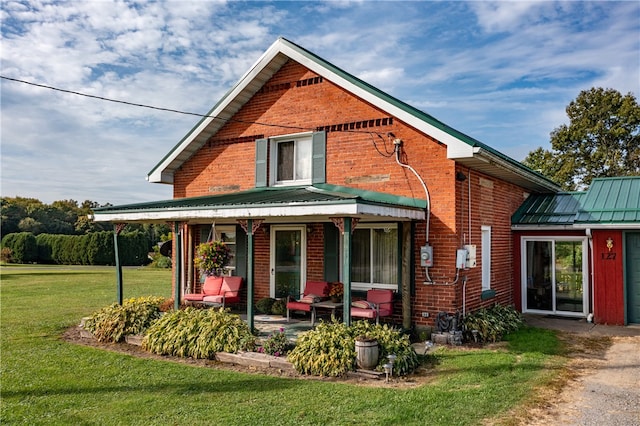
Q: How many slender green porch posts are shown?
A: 4